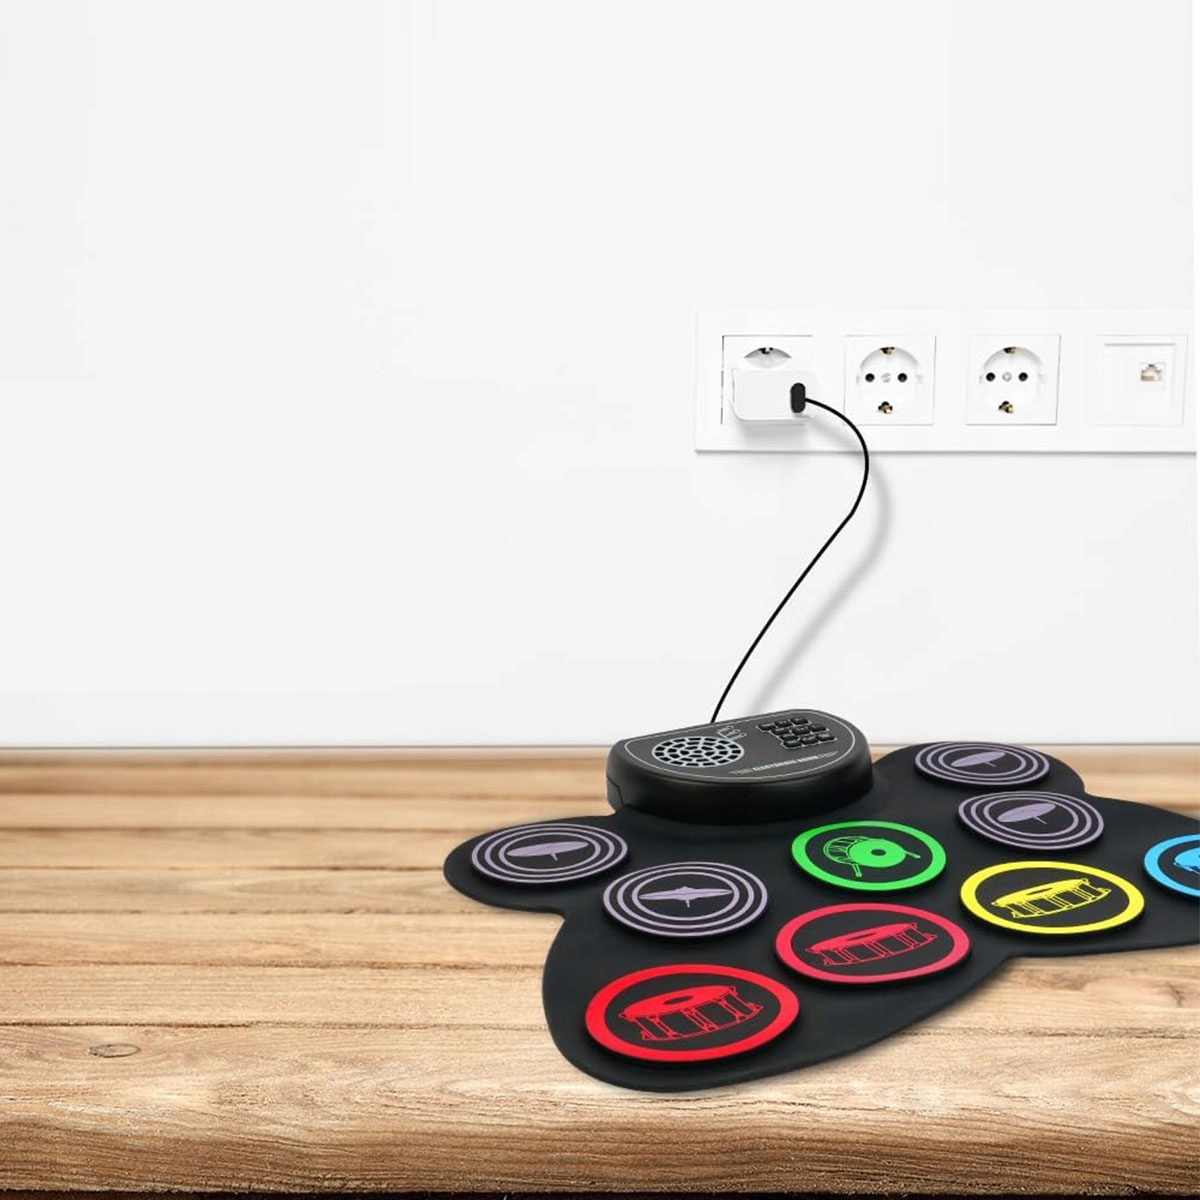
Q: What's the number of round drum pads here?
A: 9